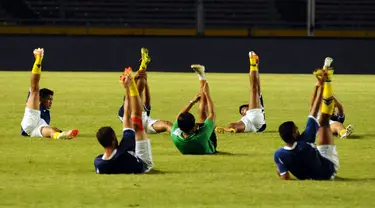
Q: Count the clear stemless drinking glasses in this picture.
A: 0